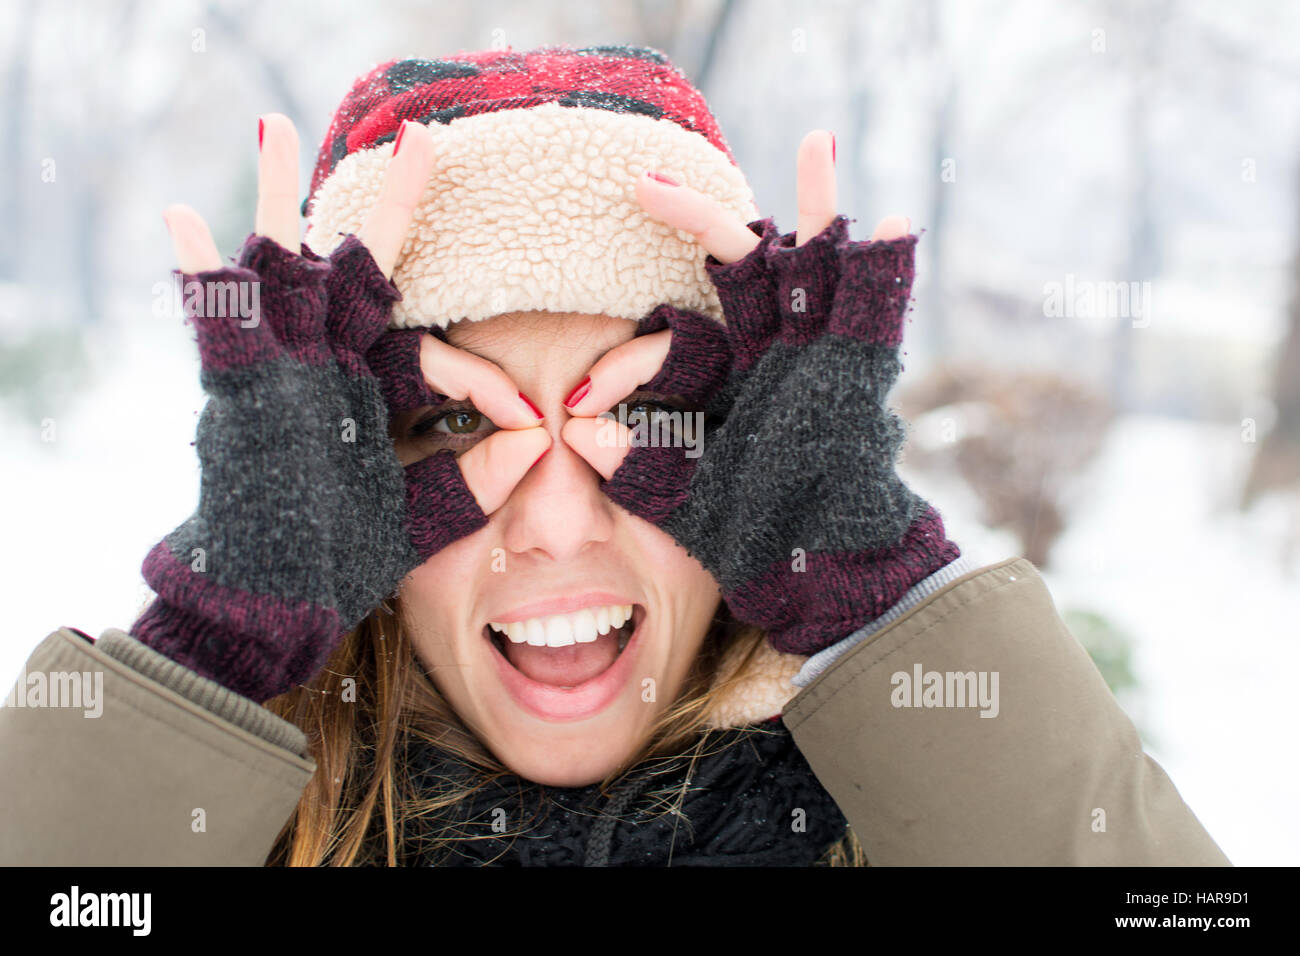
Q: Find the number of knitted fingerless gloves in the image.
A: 2